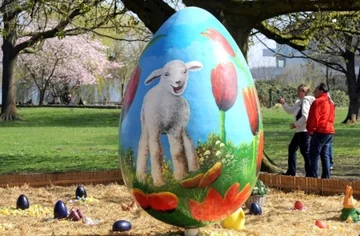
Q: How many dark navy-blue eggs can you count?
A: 5